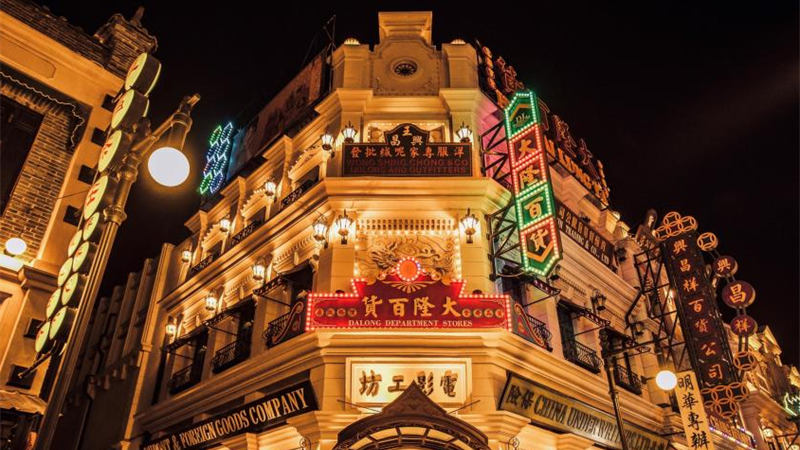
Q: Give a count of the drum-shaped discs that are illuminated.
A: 12